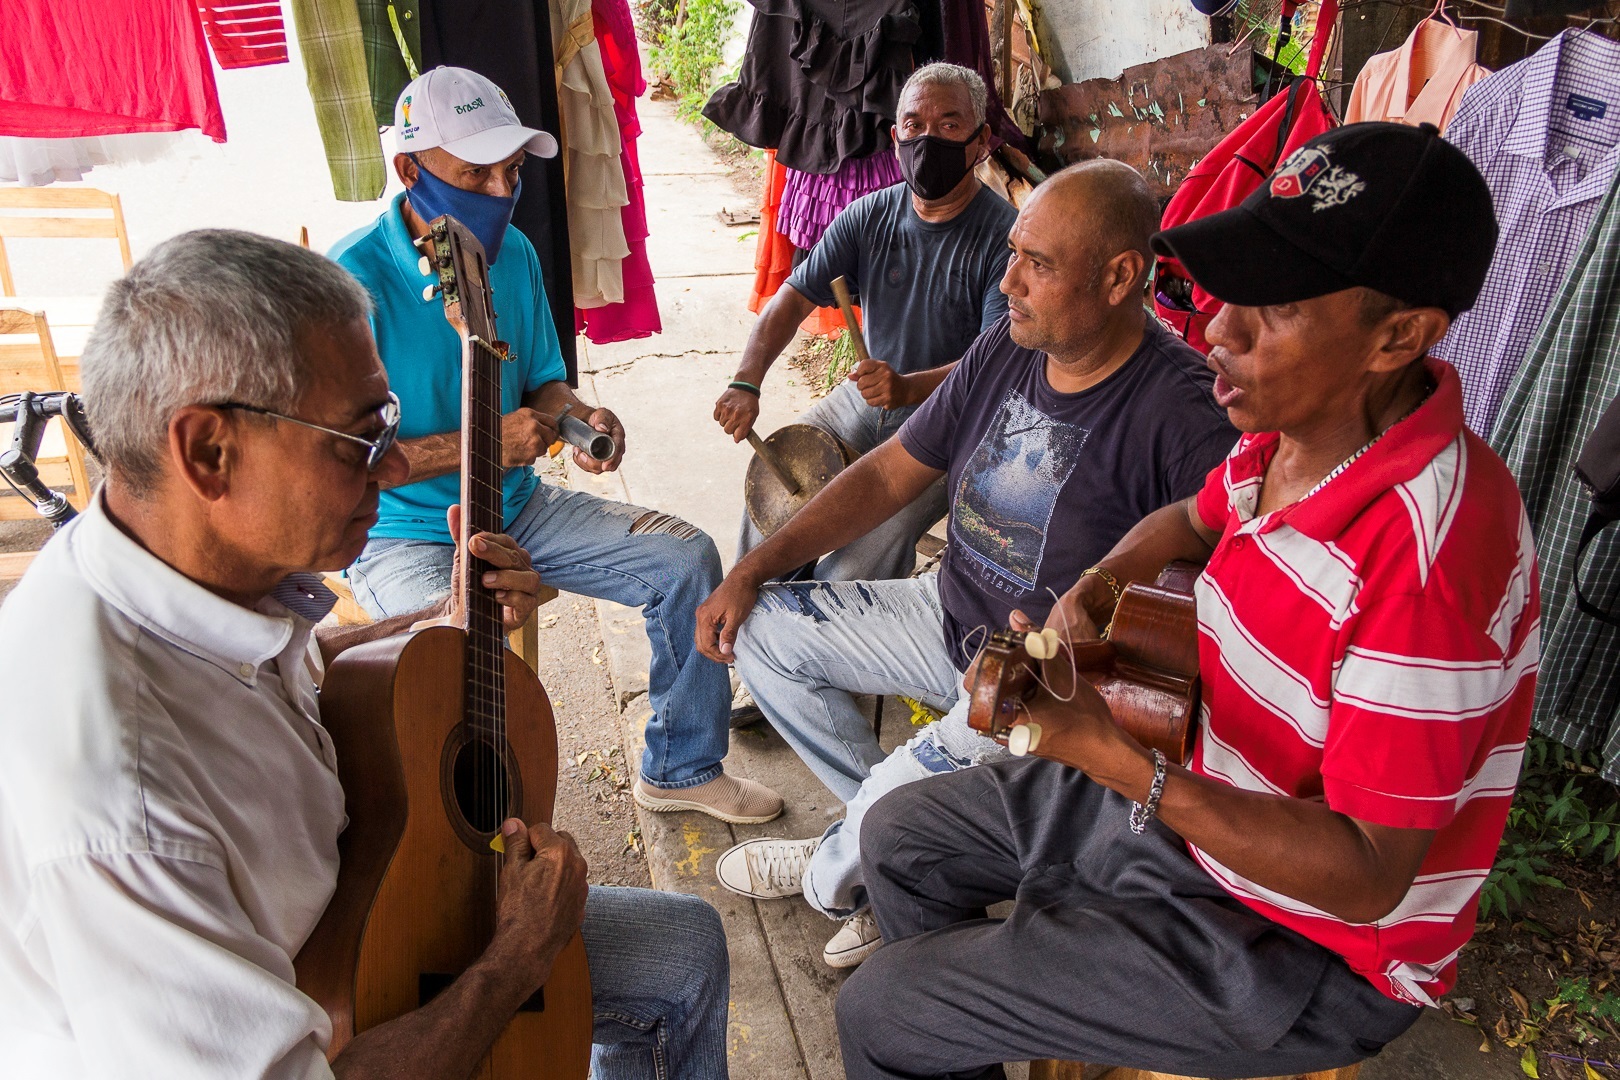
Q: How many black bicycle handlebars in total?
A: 1